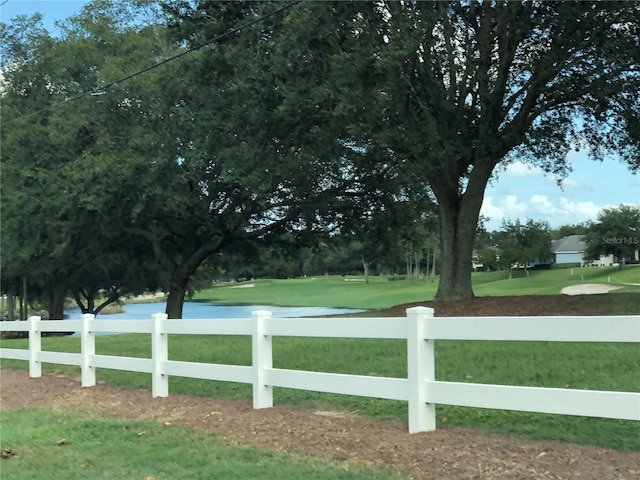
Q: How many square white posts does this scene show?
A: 5